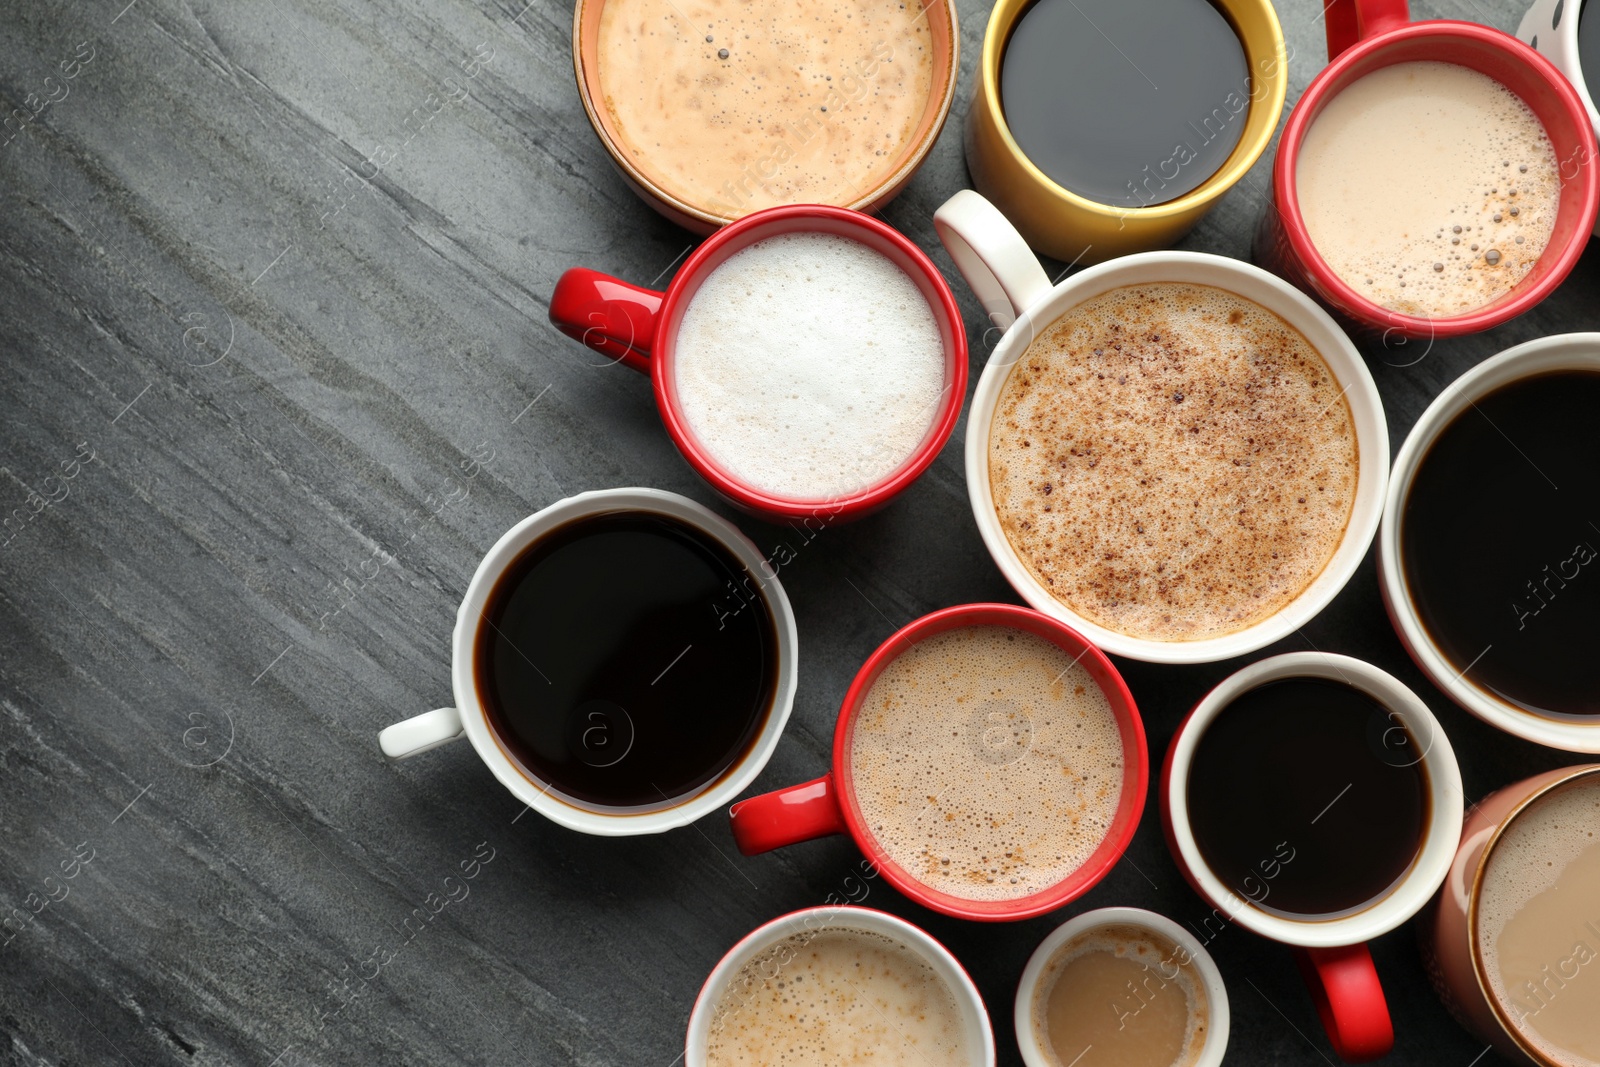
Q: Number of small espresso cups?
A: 1